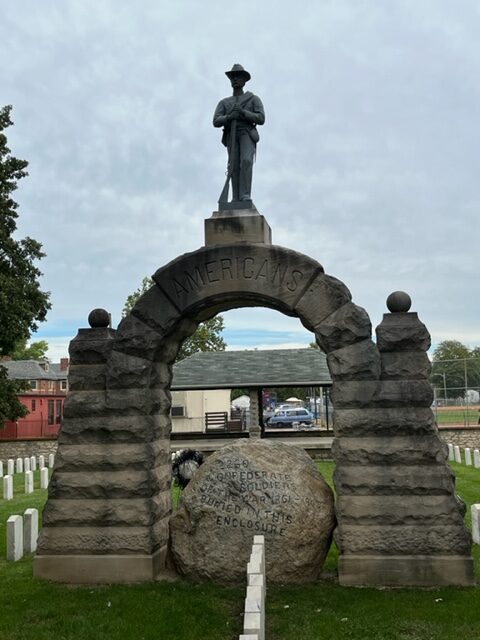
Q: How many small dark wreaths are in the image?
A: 1